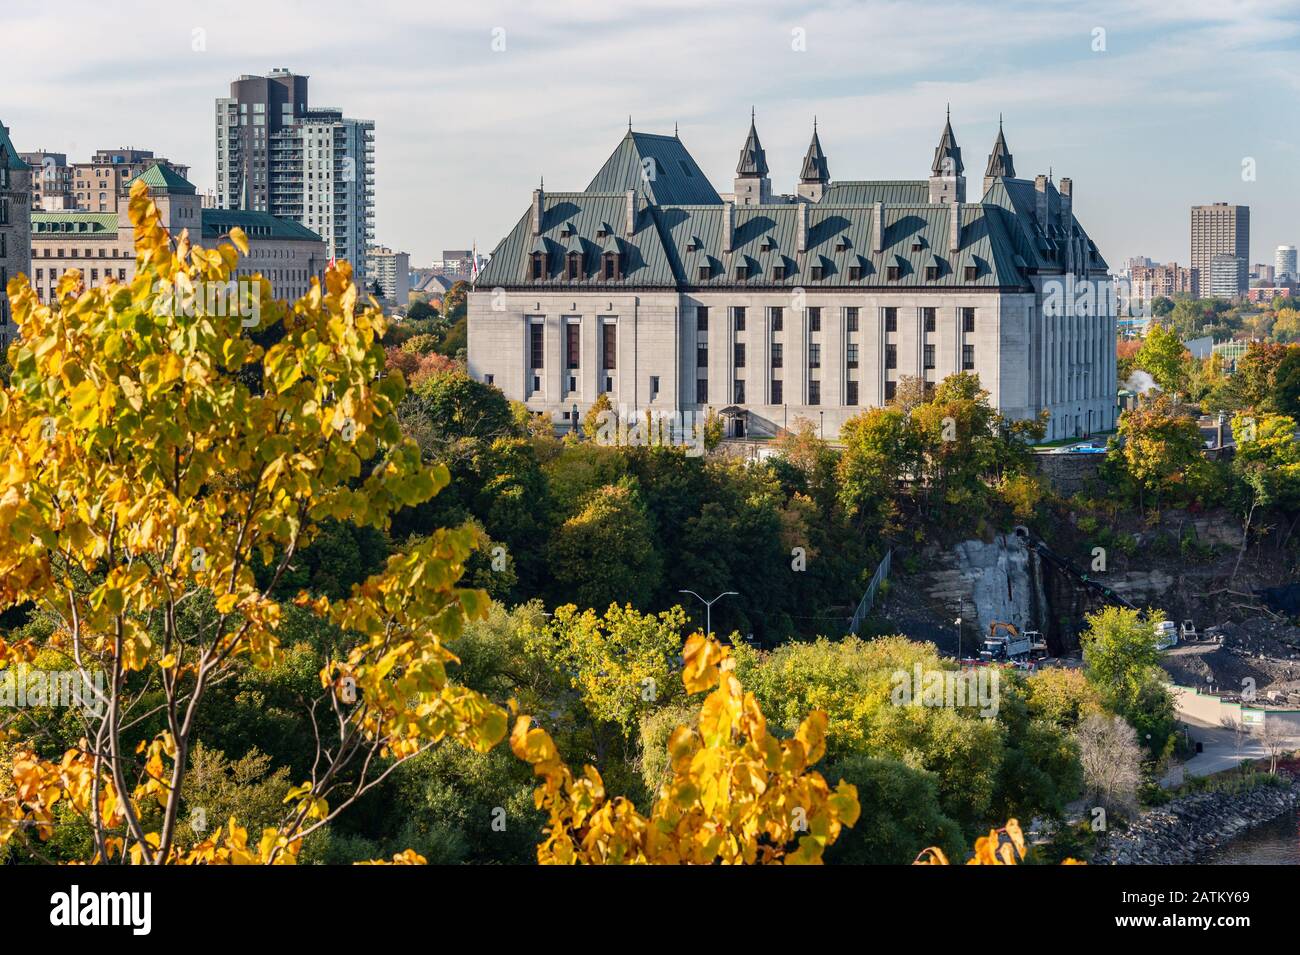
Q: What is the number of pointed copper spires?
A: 4